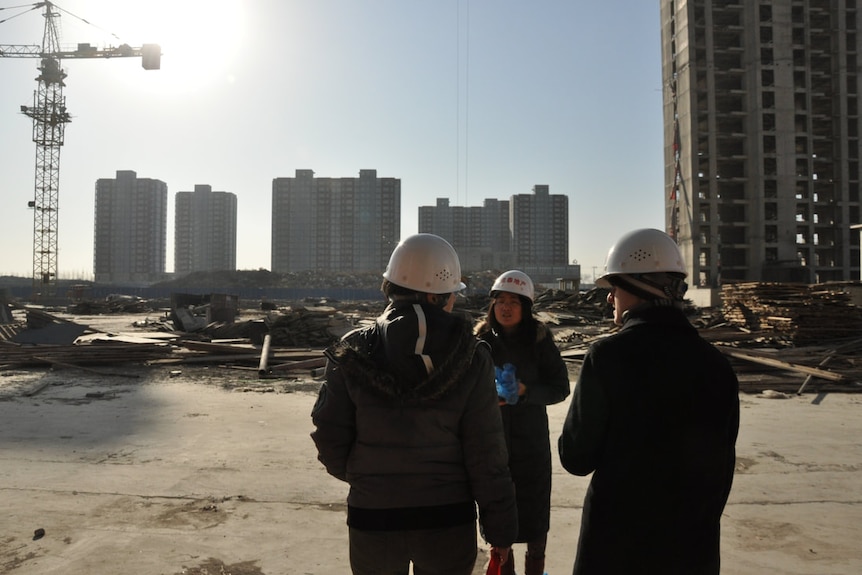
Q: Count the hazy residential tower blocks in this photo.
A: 5